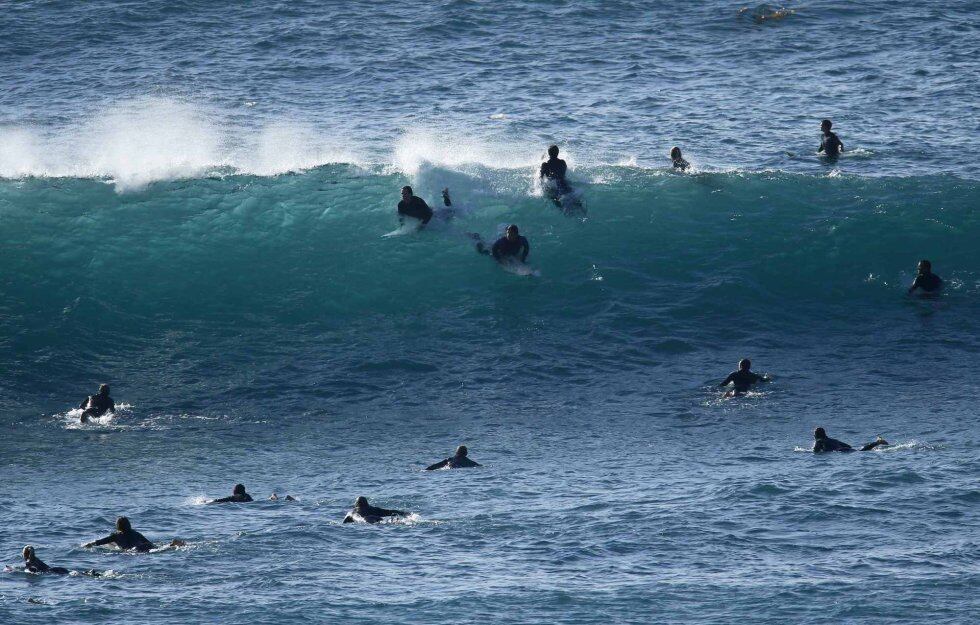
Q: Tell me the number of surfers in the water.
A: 14